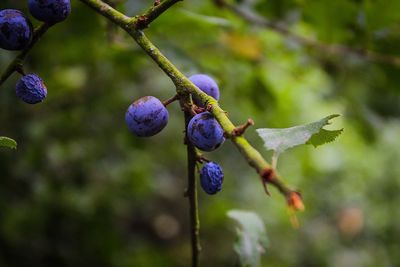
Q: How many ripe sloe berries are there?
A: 7